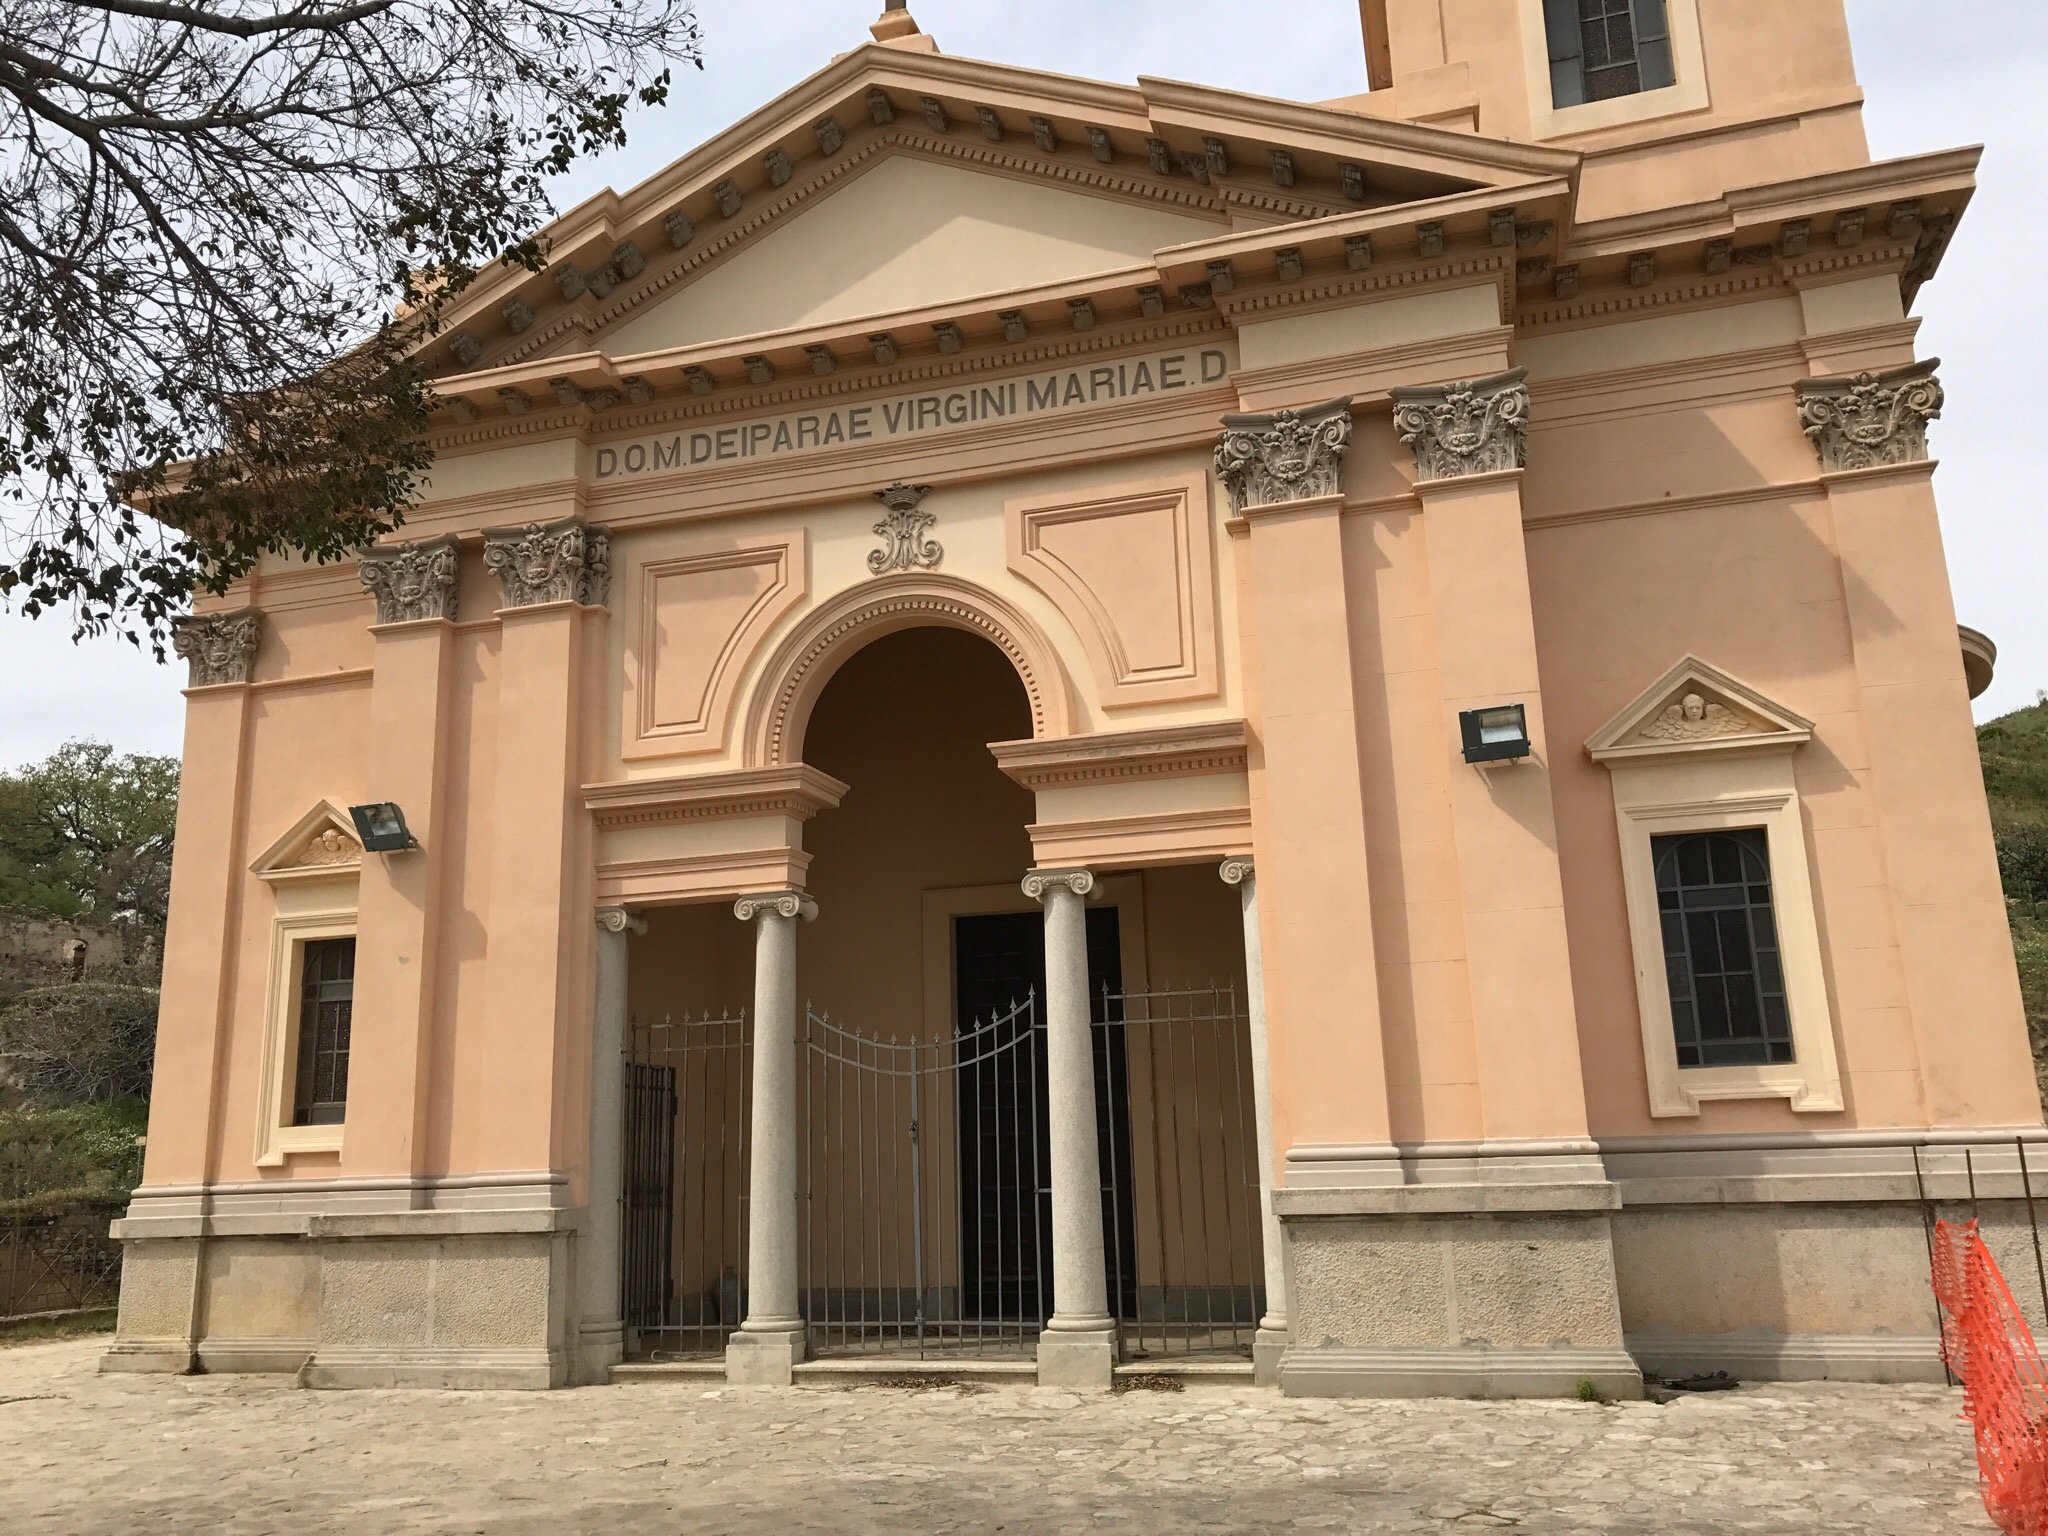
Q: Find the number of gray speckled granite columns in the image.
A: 4